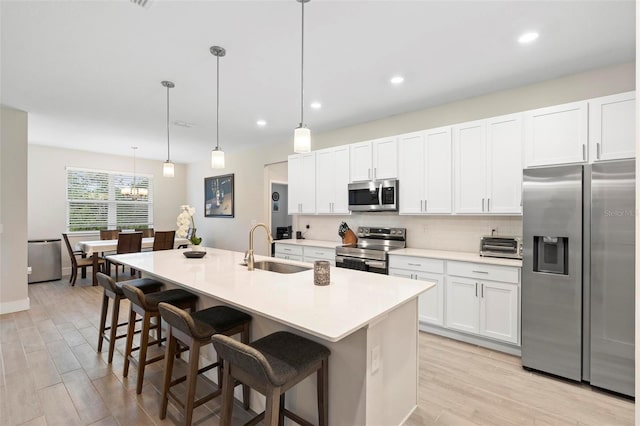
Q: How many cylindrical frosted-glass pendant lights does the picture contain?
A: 3